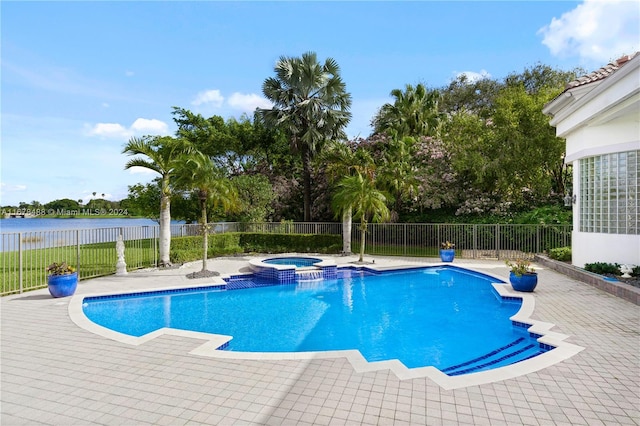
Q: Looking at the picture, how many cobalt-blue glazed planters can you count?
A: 3